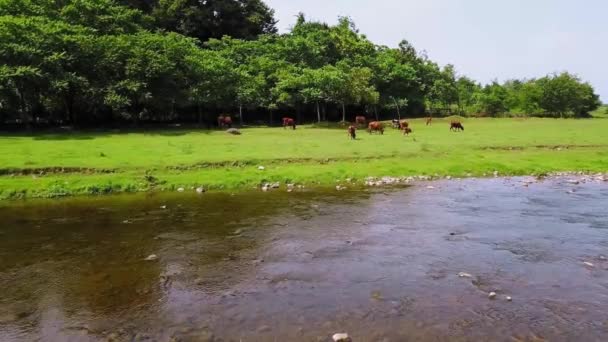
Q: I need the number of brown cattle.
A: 9